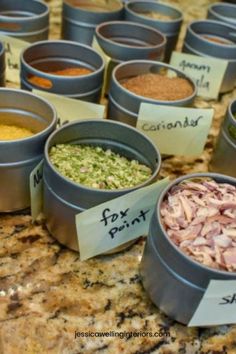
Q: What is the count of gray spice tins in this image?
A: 13